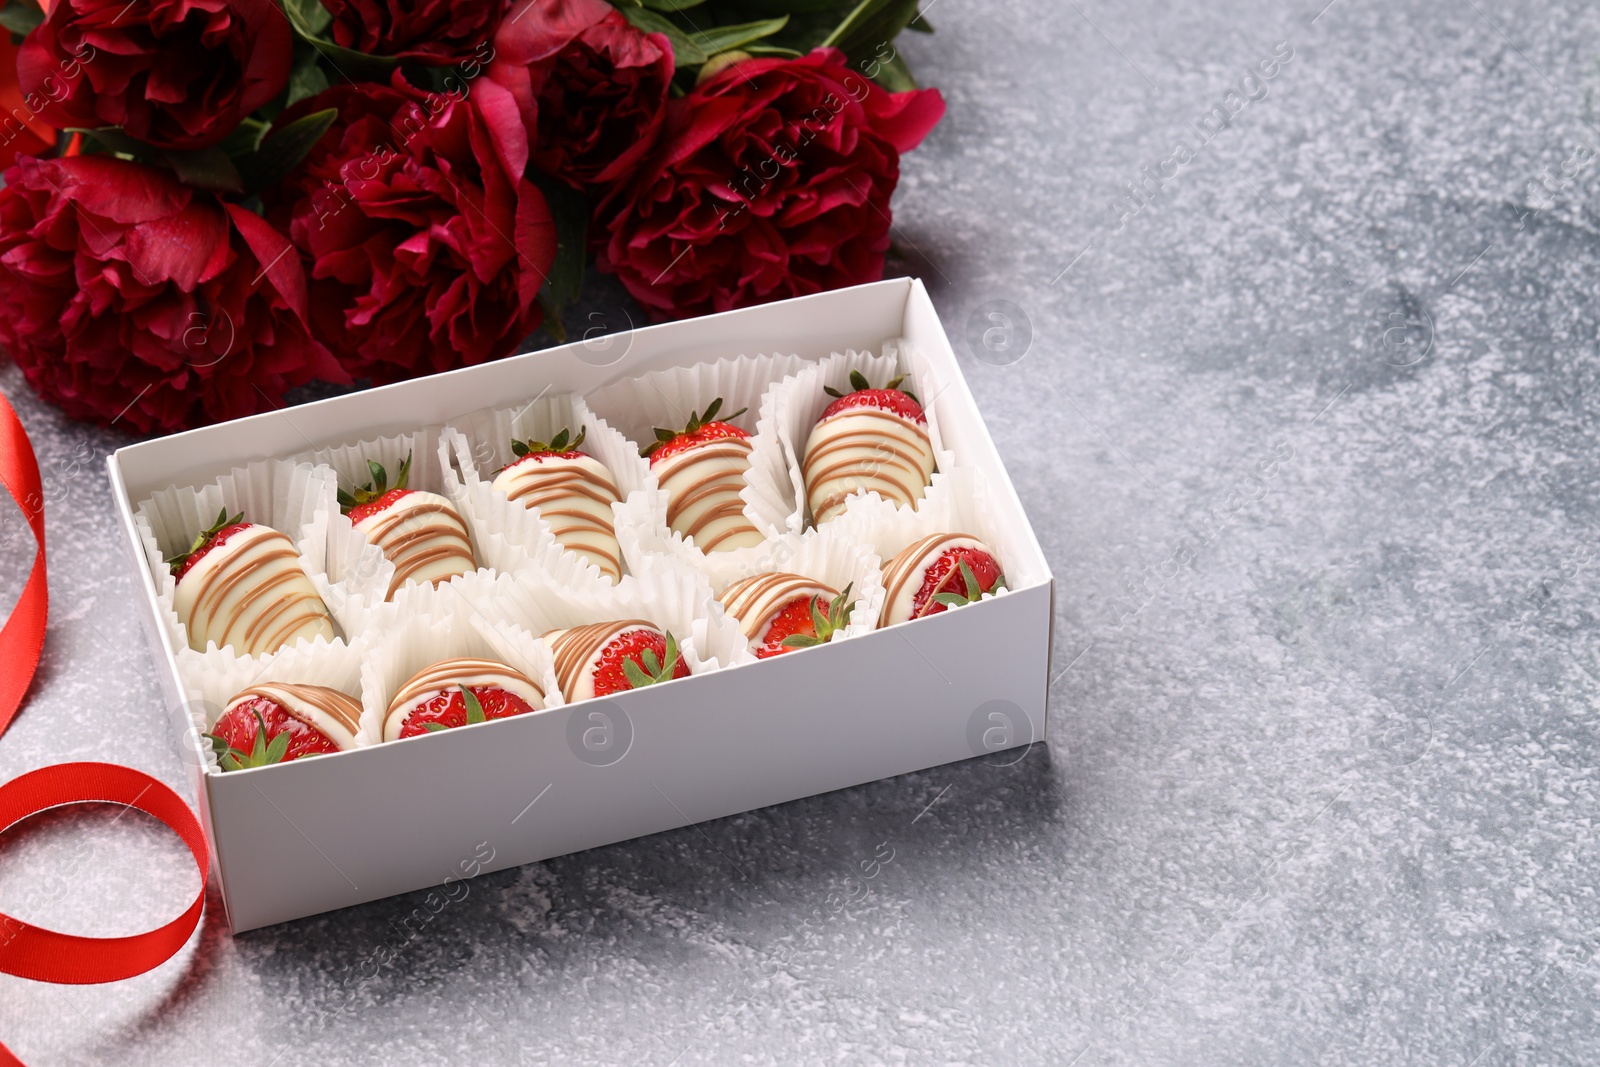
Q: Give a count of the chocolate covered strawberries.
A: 10